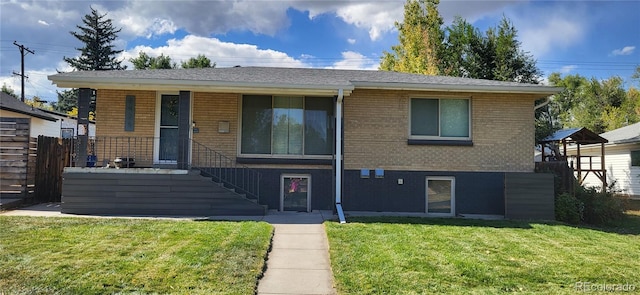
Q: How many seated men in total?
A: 0